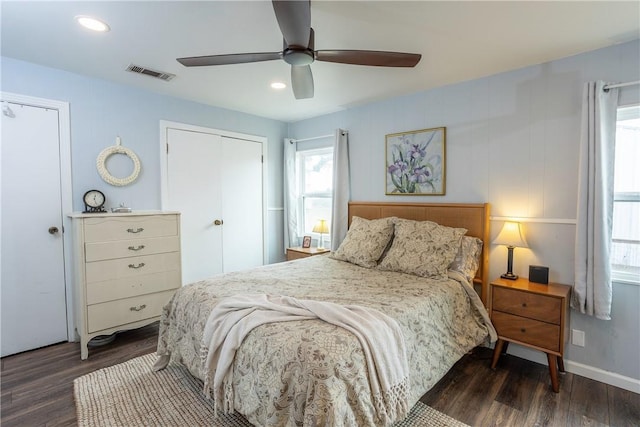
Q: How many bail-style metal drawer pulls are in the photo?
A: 4